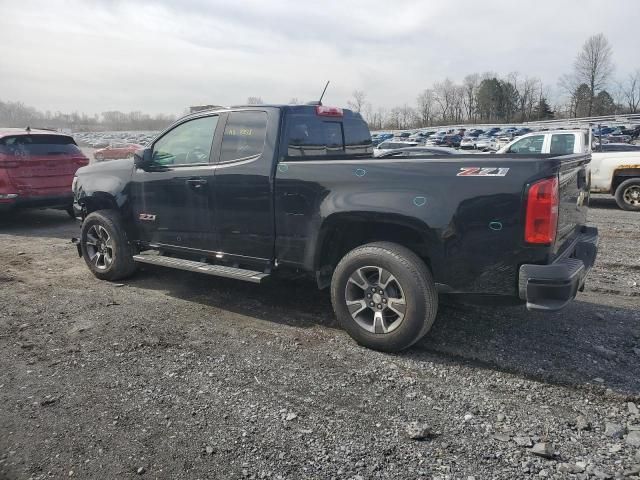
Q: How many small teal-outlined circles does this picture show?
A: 4